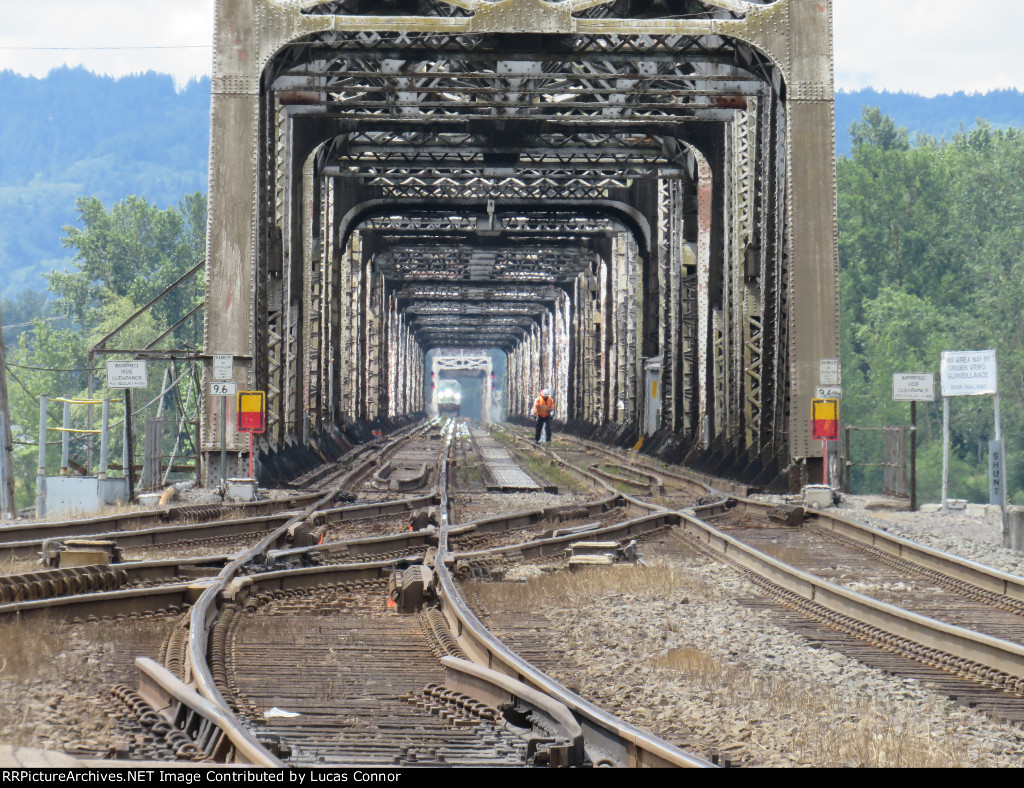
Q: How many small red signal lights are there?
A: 4